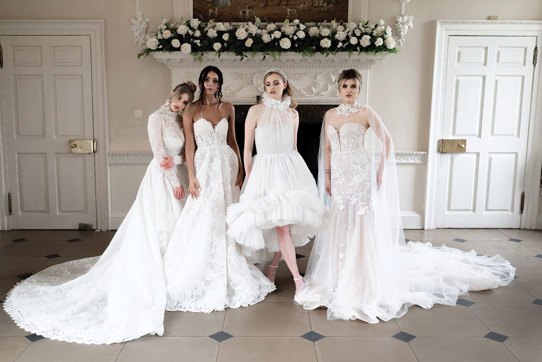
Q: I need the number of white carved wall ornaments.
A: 2